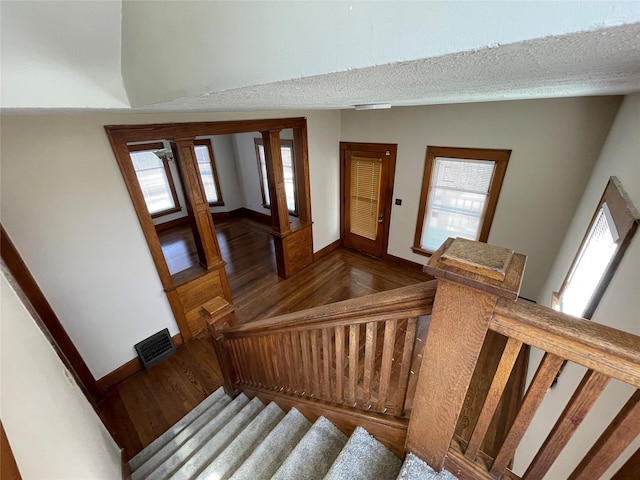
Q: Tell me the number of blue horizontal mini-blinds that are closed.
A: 0